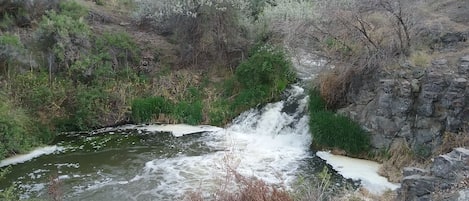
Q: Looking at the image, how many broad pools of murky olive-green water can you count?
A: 1